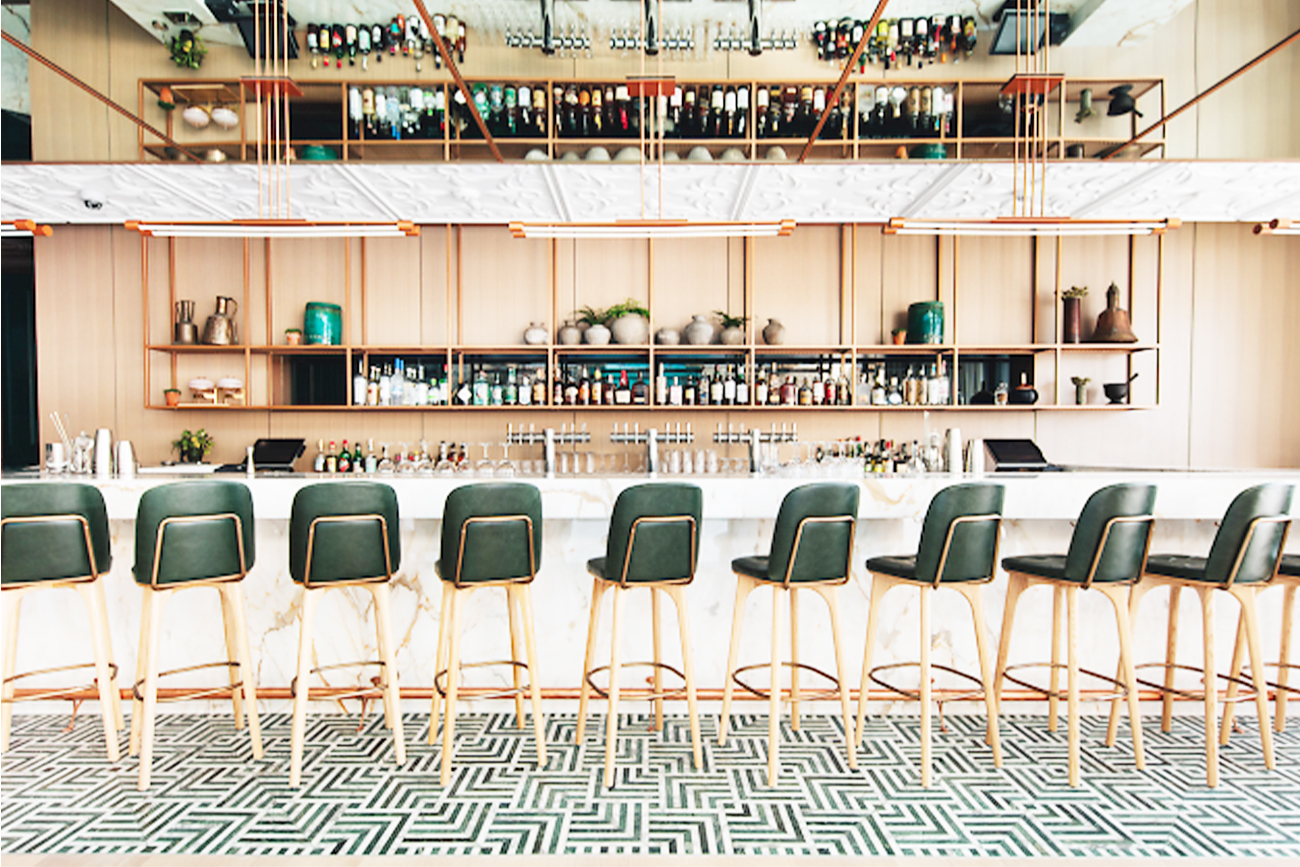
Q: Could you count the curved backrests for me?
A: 9